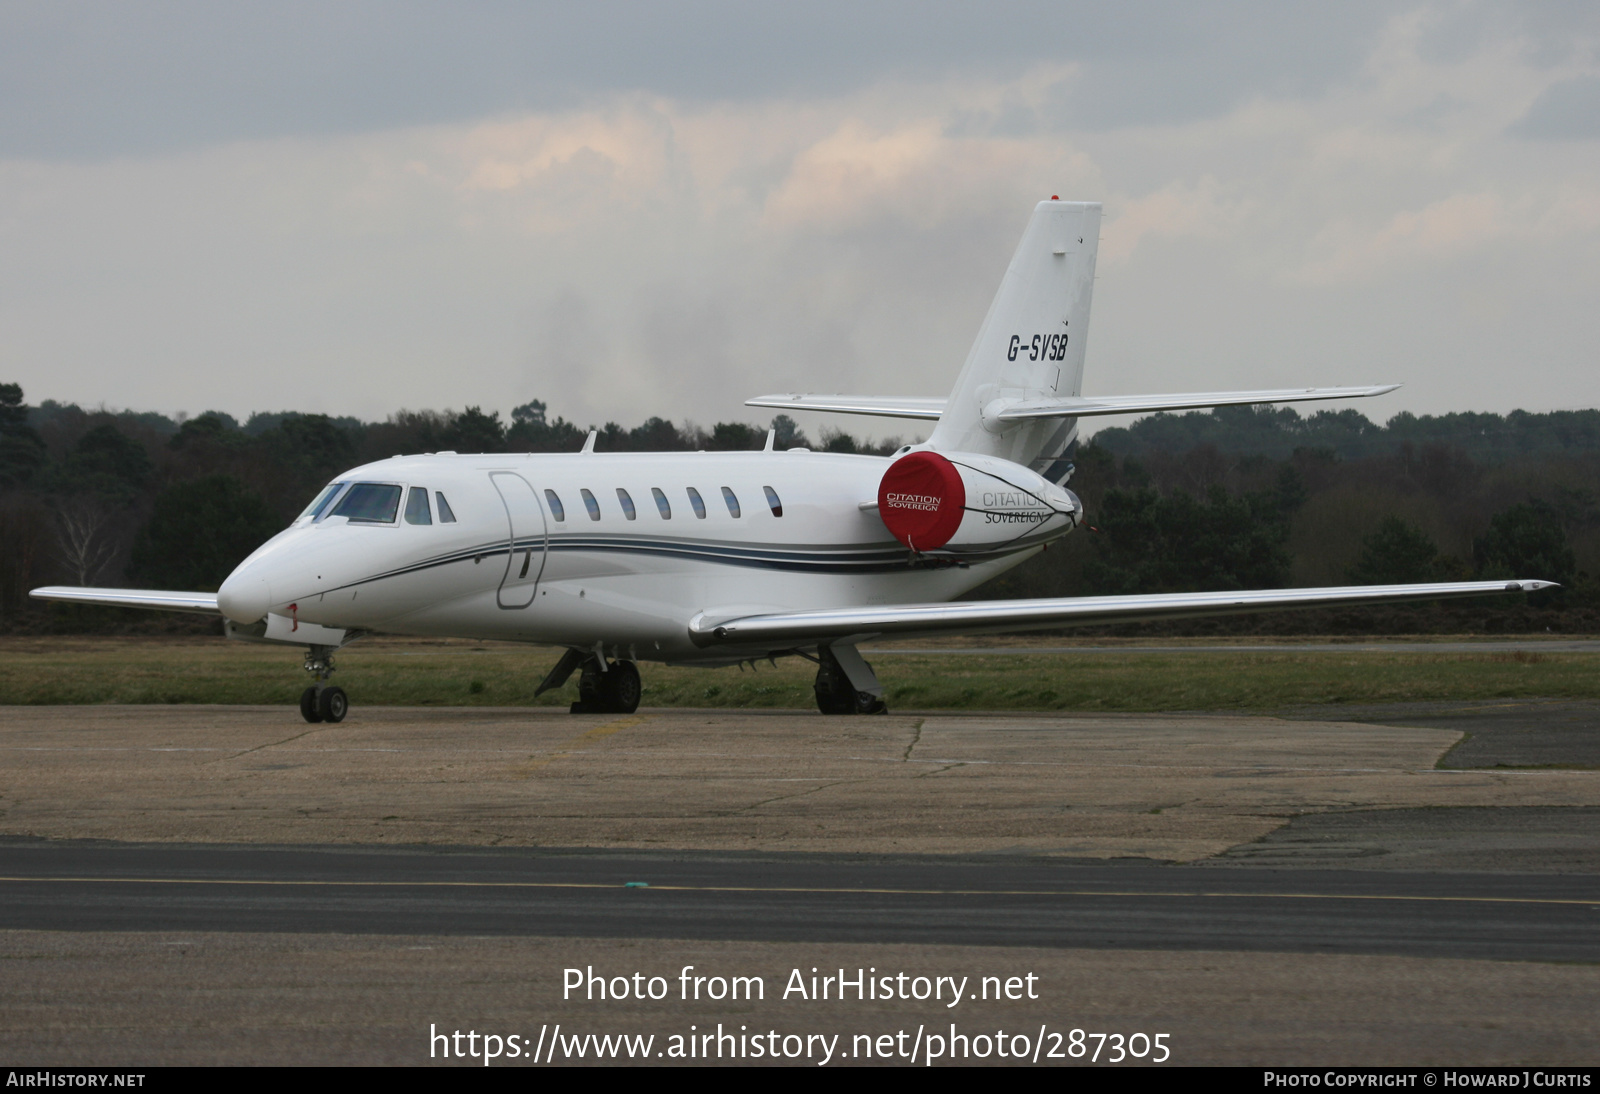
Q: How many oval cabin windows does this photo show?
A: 7